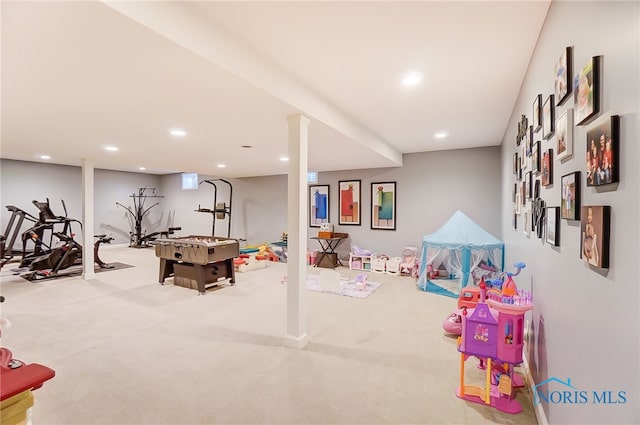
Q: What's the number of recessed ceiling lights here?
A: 8